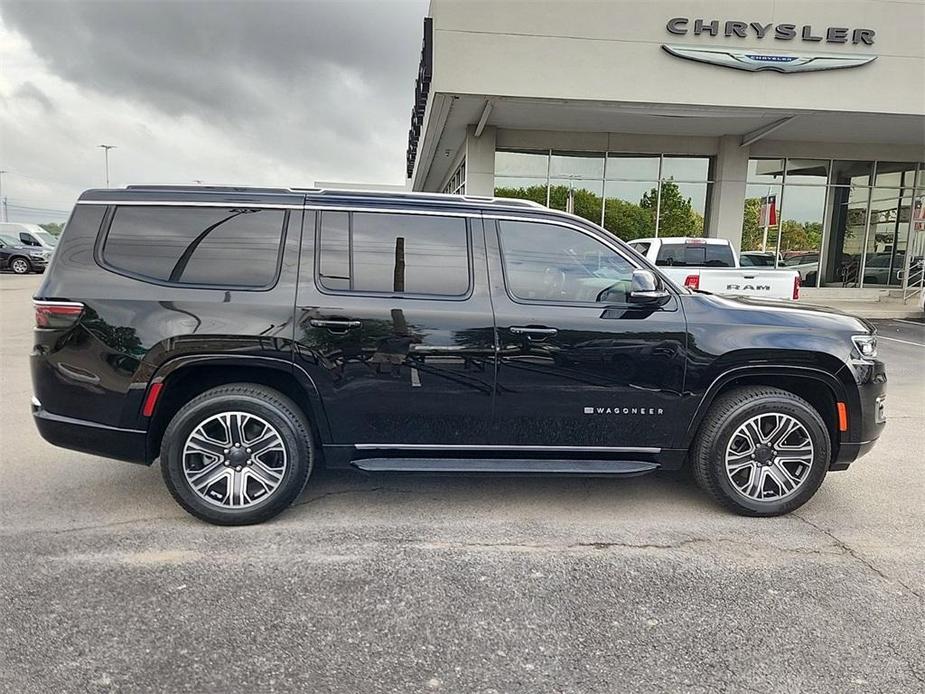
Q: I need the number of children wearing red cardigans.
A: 0